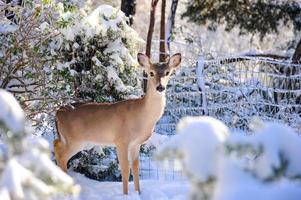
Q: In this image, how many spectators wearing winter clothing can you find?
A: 0